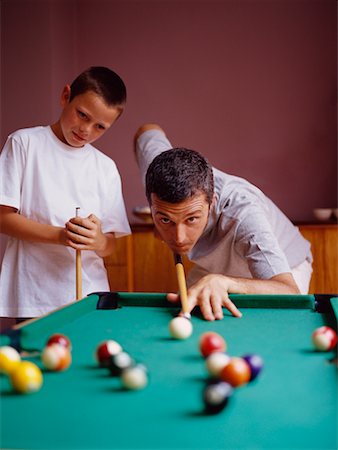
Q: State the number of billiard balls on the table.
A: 14